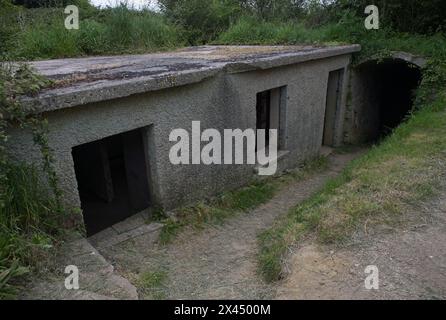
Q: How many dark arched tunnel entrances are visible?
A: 1